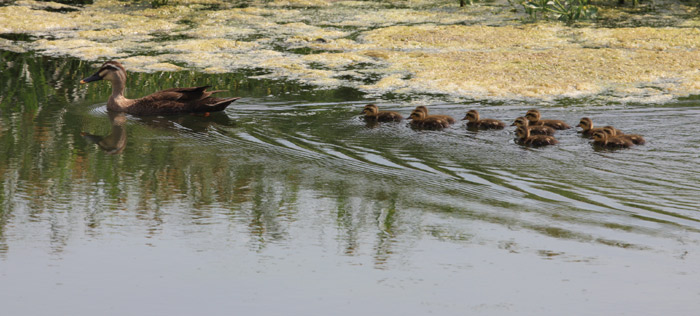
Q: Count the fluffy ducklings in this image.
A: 10